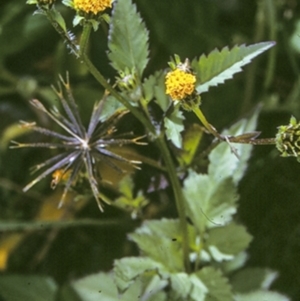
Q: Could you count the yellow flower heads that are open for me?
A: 2